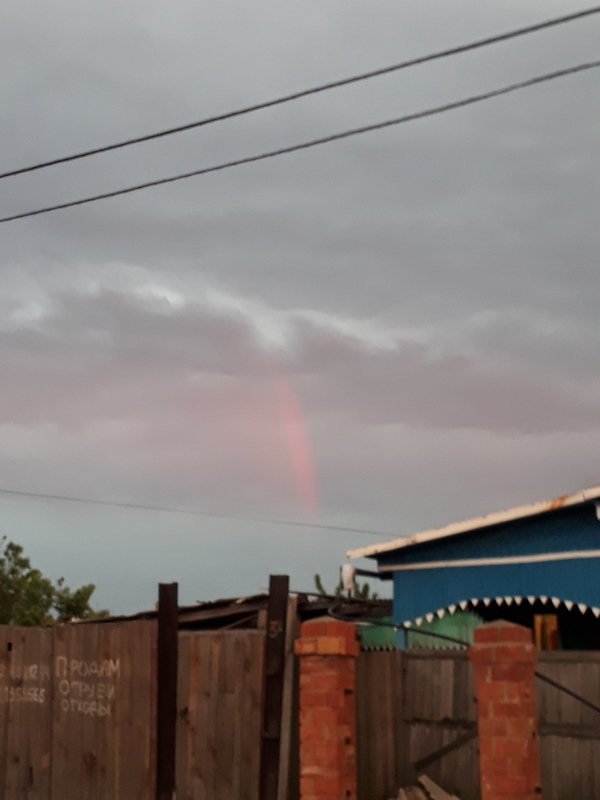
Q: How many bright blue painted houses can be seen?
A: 1